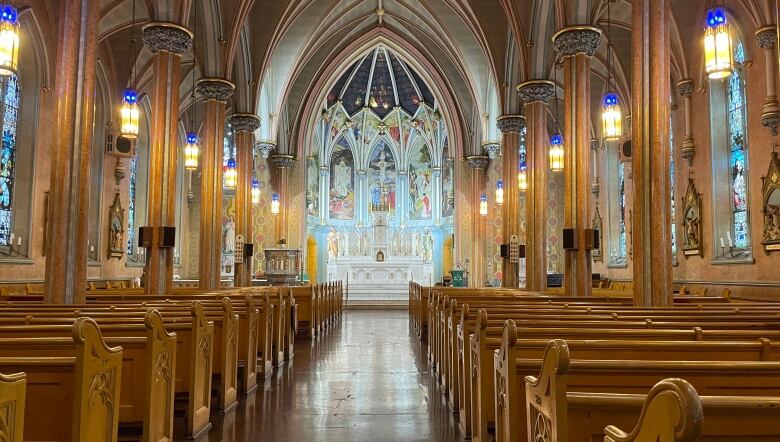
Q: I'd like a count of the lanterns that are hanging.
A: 12